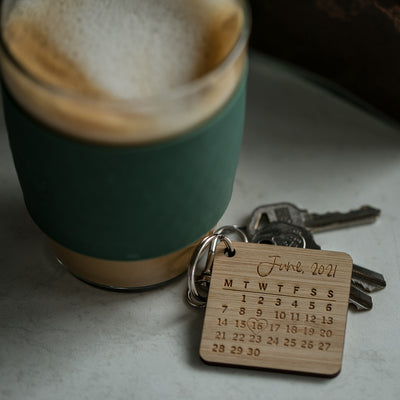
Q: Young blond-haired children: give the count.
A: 0